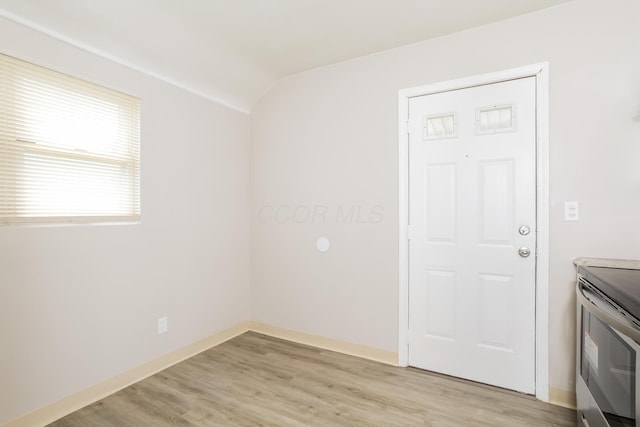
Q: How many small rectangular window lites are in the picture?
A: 2